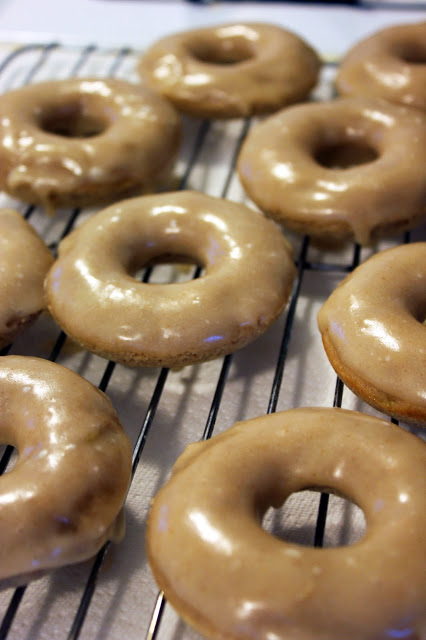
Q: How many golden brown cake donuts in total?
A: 9